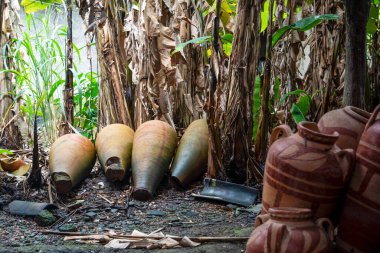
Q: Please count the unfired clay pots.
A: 4